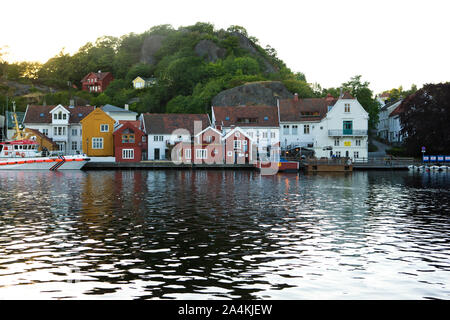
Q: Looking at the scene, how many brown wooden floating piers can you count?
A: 1